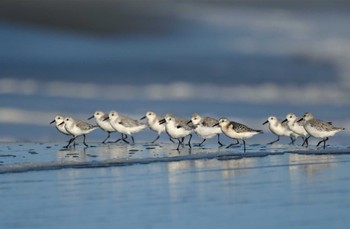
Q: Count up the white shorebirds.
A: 11